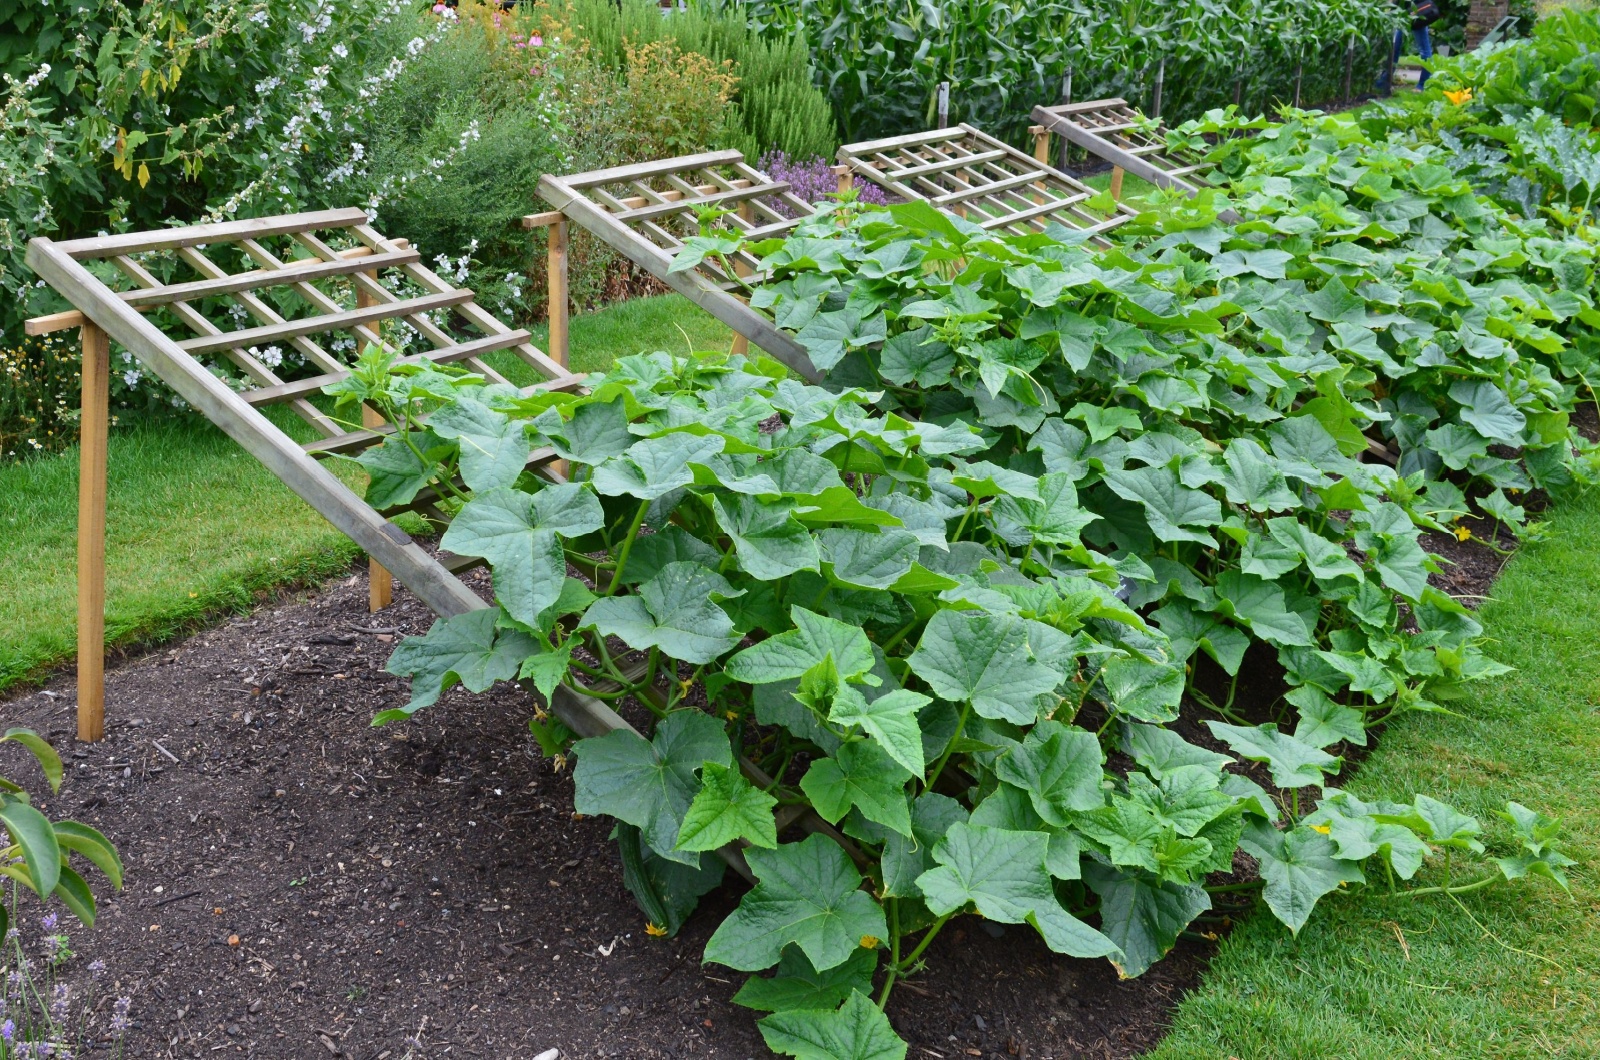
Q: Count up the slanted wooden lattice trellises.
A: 4